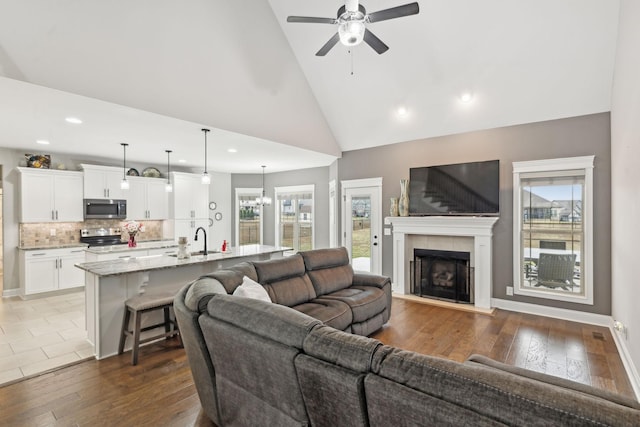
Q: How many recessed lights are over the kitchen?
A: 4